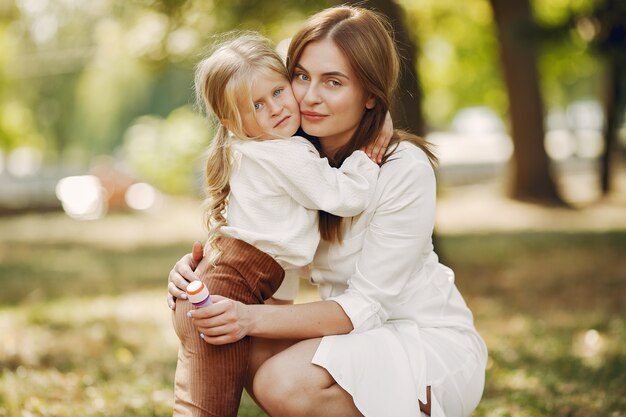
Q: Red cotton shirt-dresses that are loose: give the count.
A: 0